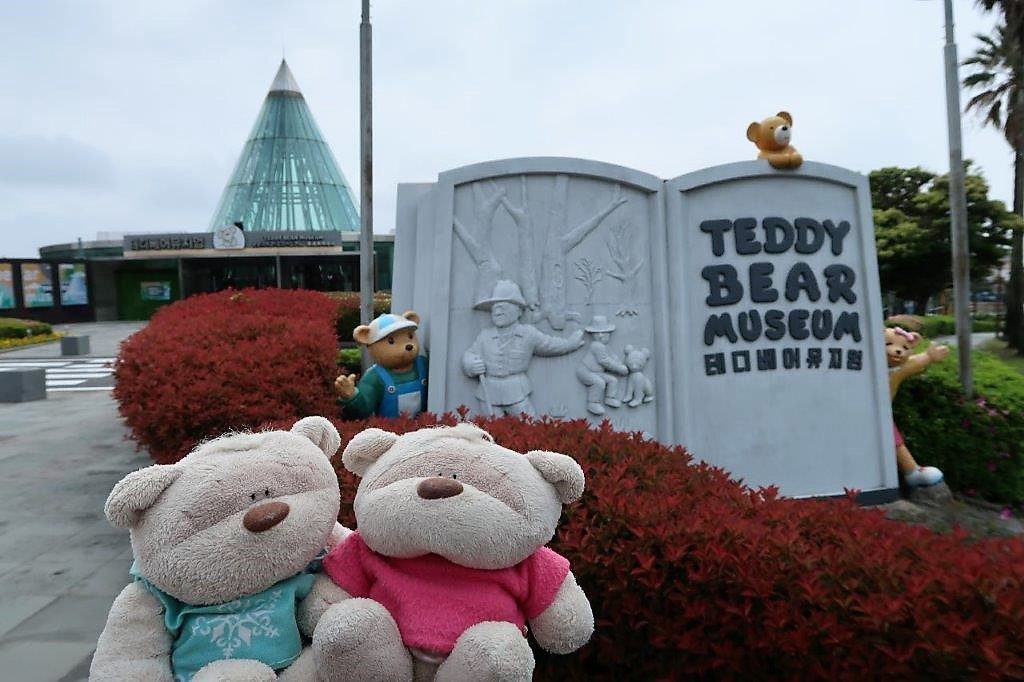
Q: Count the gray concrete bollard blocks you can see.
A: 2